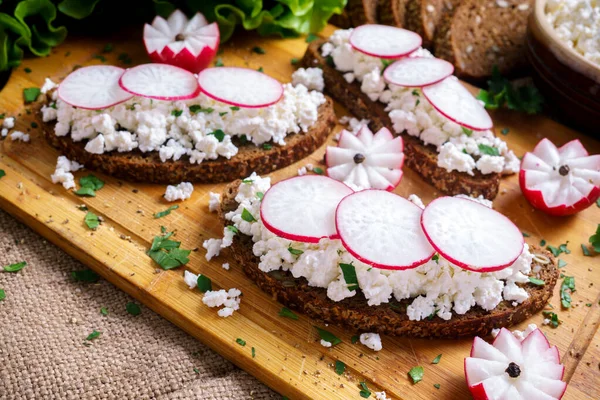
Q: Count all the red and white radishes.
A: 13